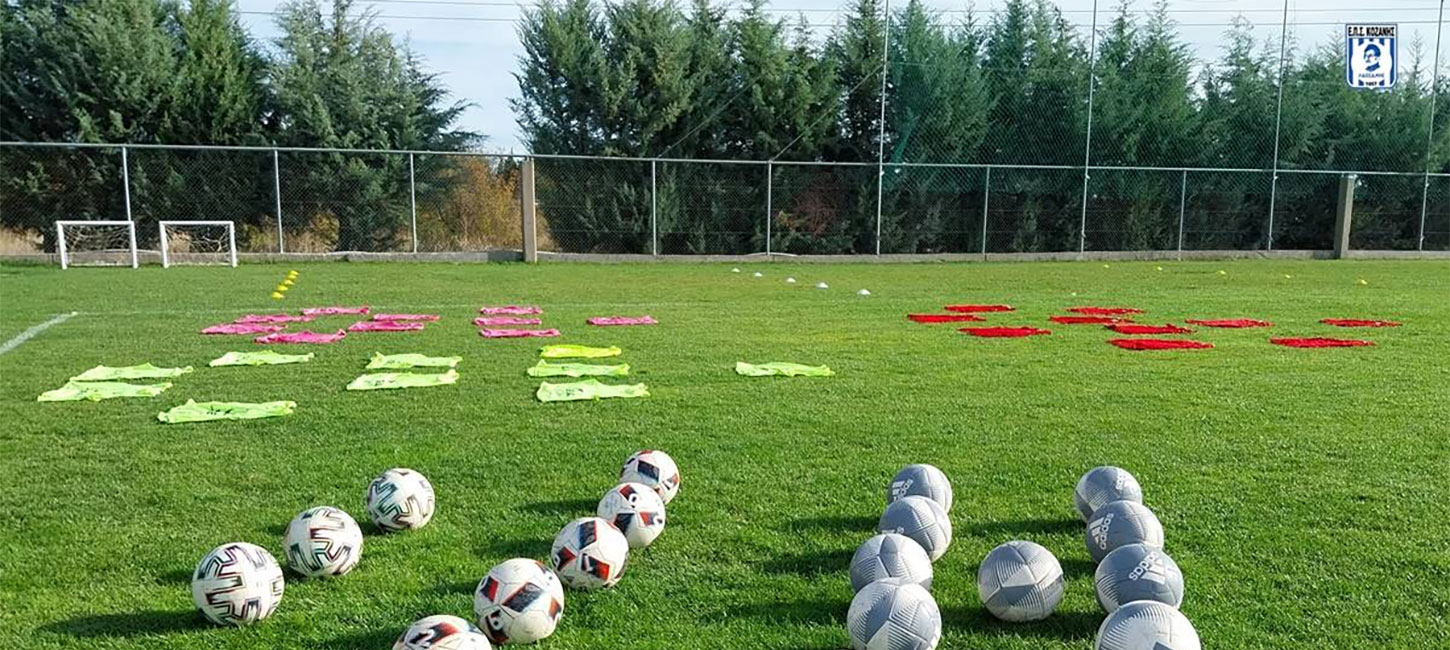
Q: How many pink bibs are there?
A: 10